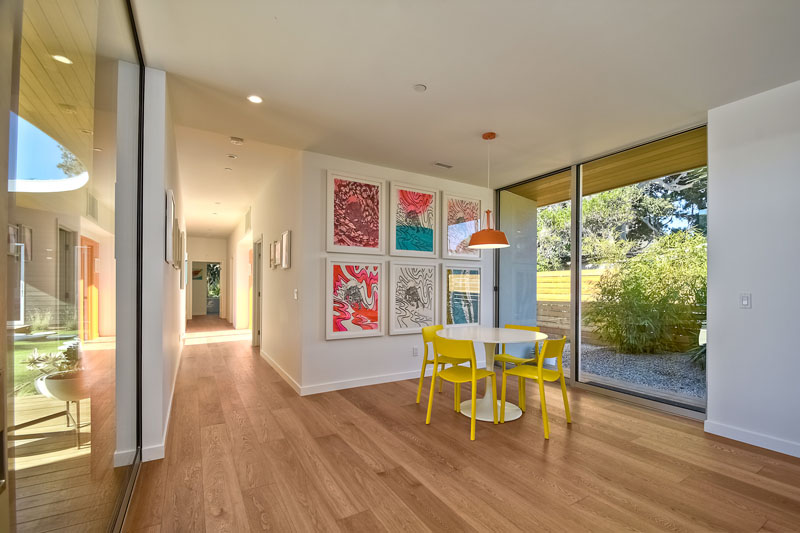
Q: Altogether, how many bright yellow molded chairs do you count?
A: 4